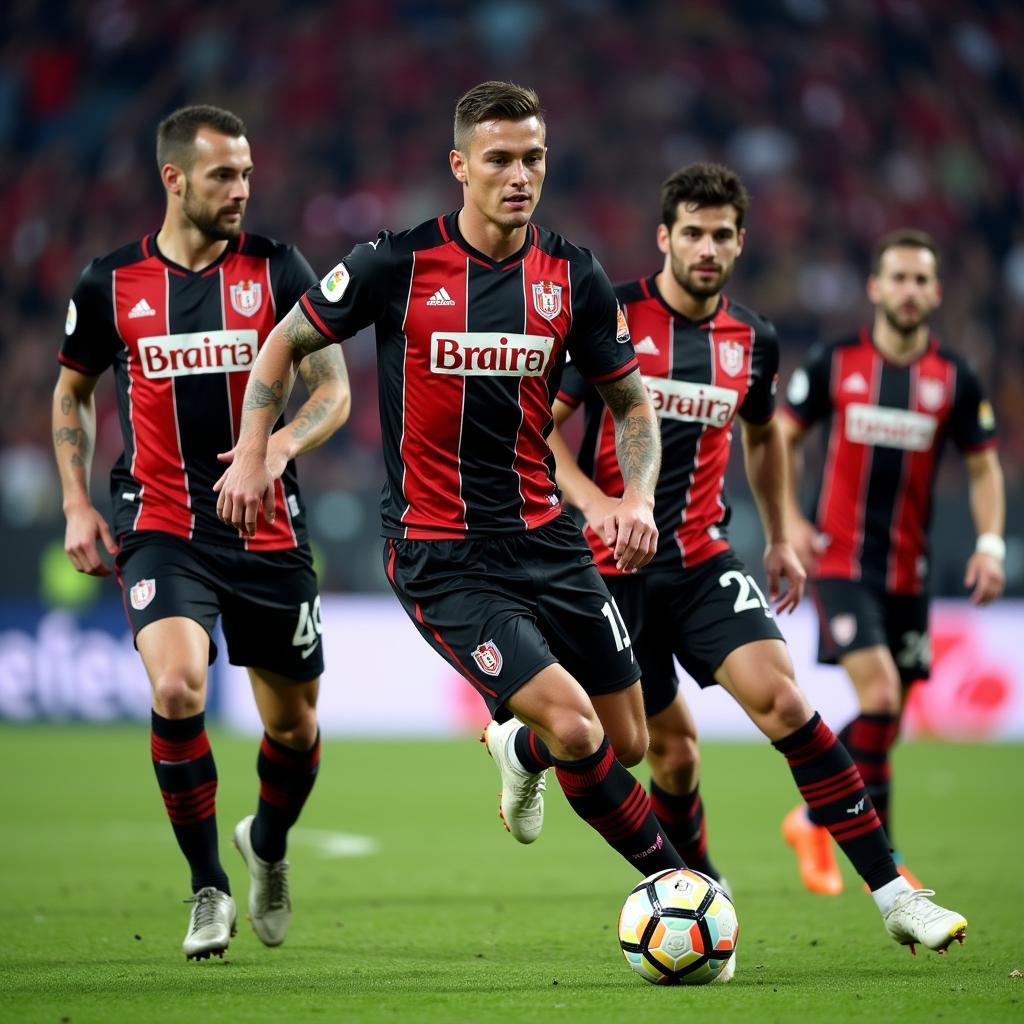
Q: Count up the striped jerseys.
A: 4